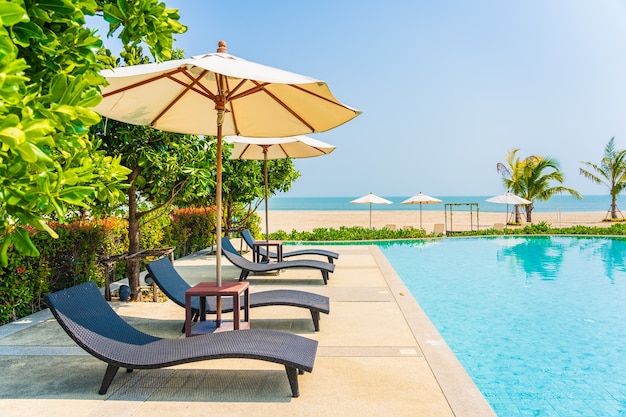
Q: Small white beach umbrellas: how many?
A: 3